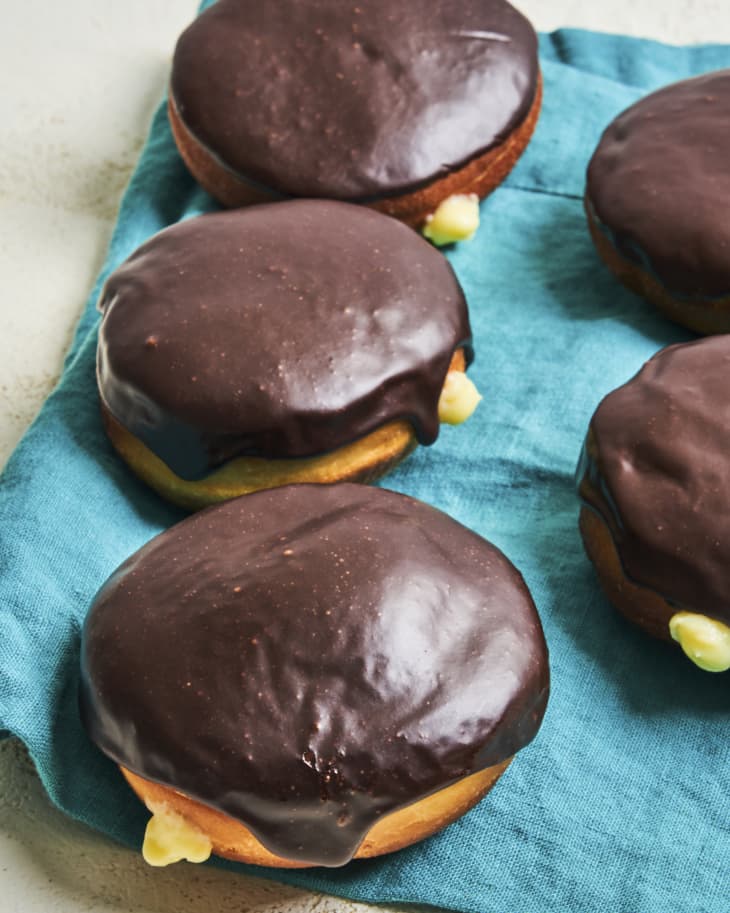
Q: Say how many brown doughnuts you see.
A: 5